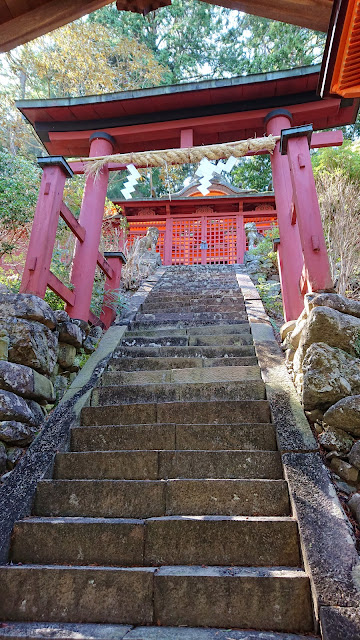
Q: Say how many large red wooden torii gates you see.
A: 1